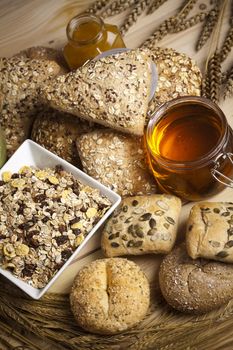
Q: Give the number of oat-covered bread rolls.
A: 5